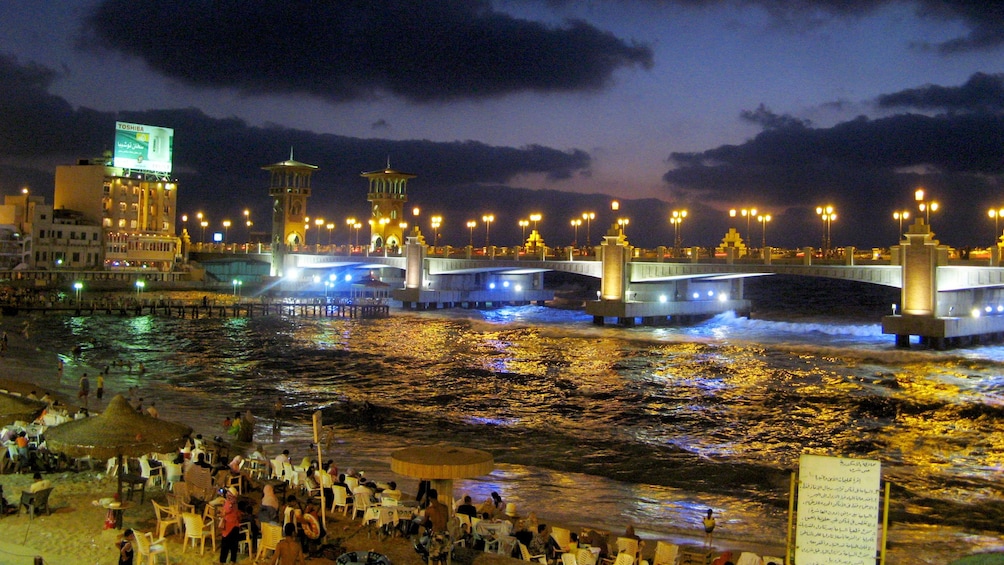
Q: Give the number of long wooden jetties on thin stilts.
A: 1